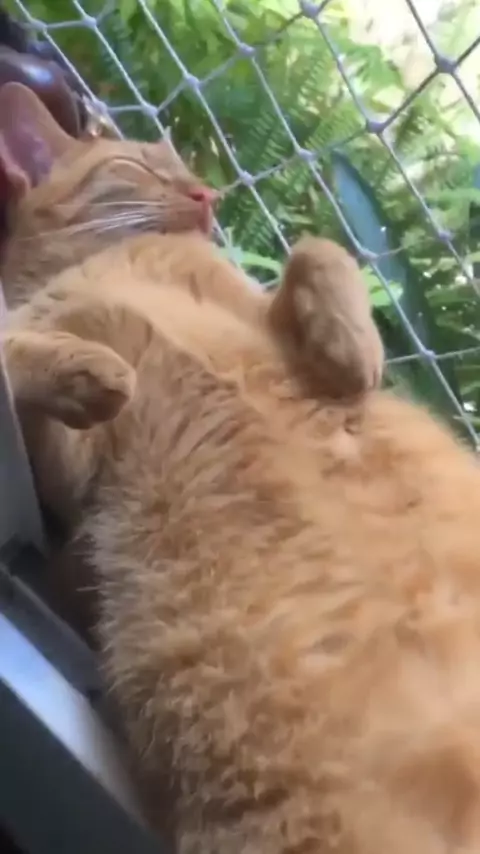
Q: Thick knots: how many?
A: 14